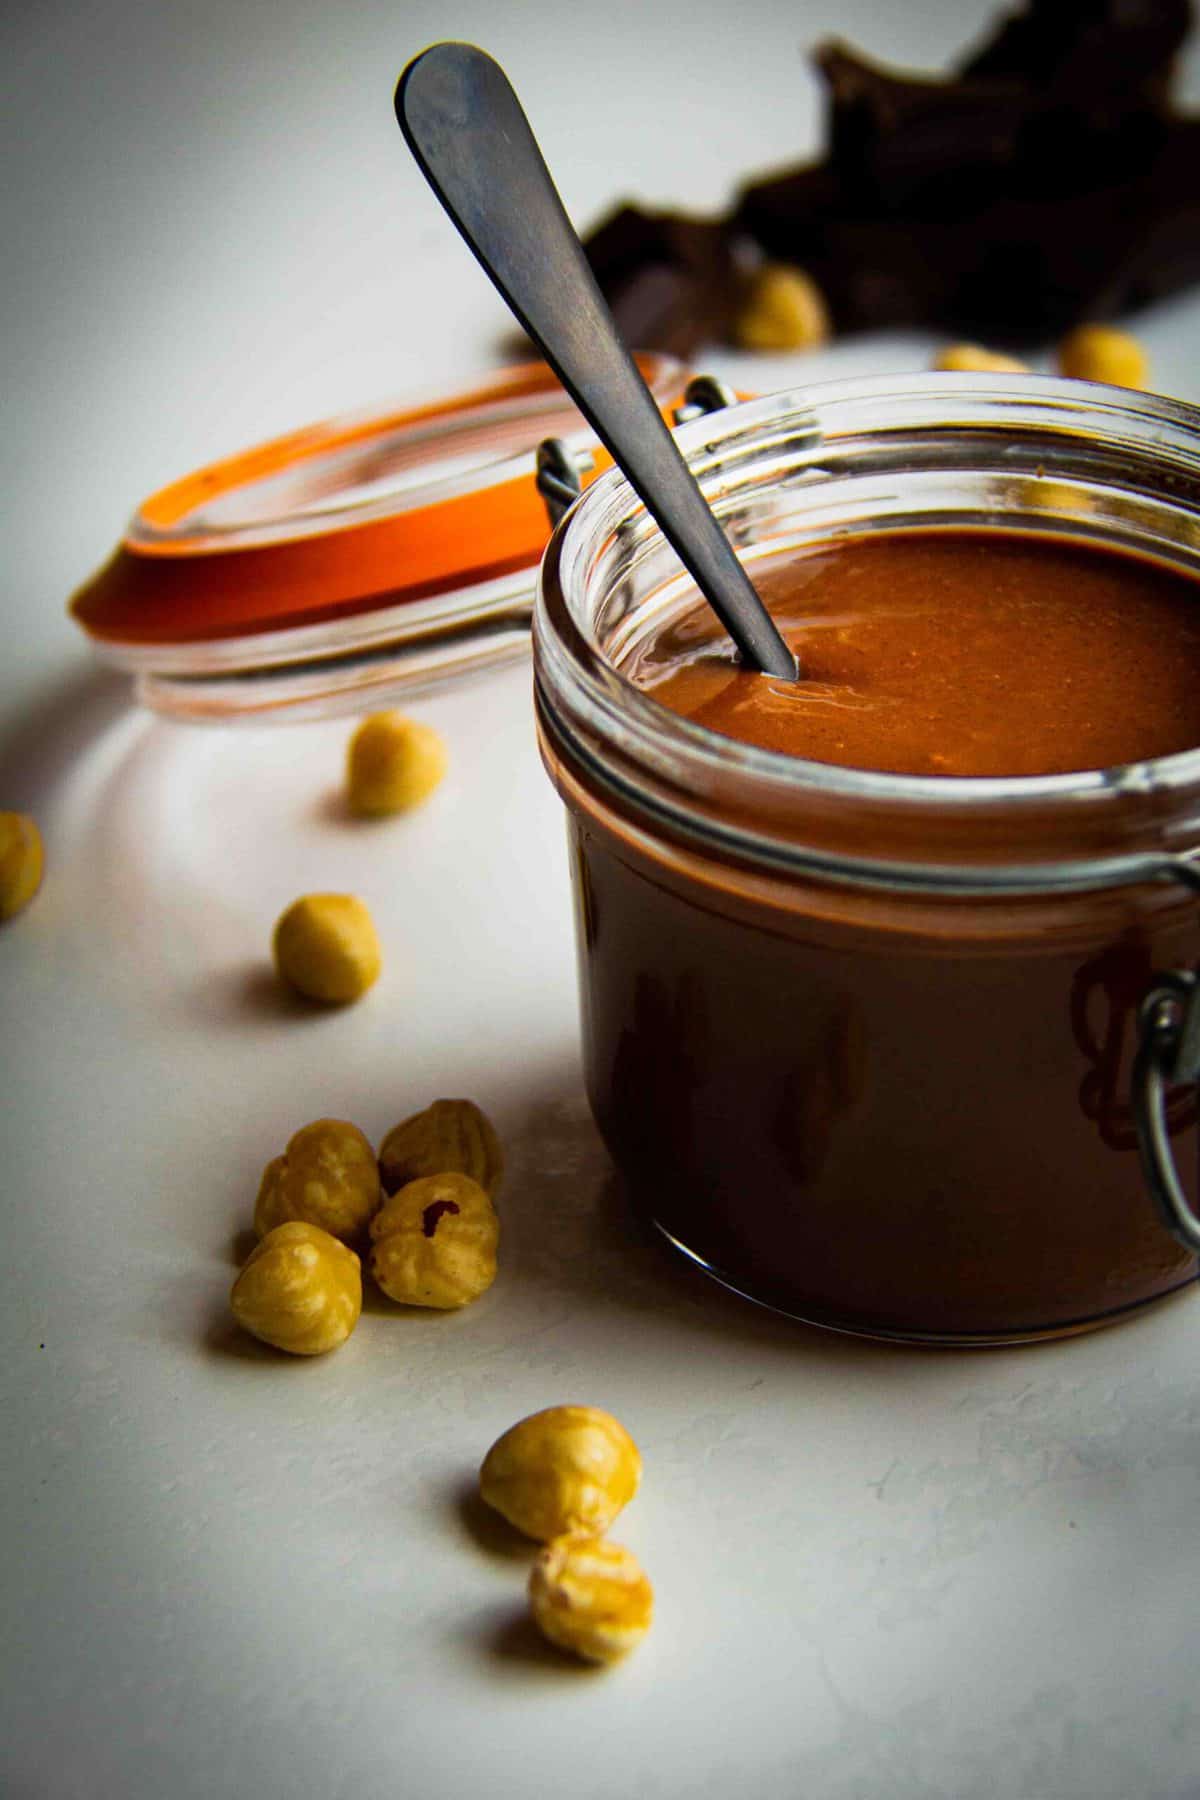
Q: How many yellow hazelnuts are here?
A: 12